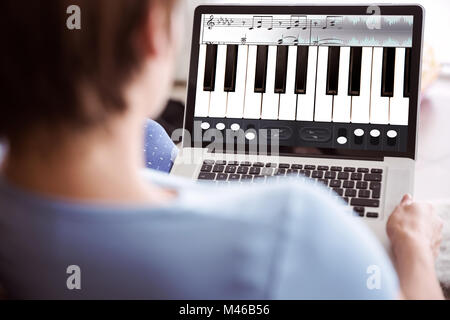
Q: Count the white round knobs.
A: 8